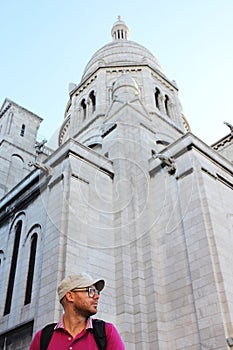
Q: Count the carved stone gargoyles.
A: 4